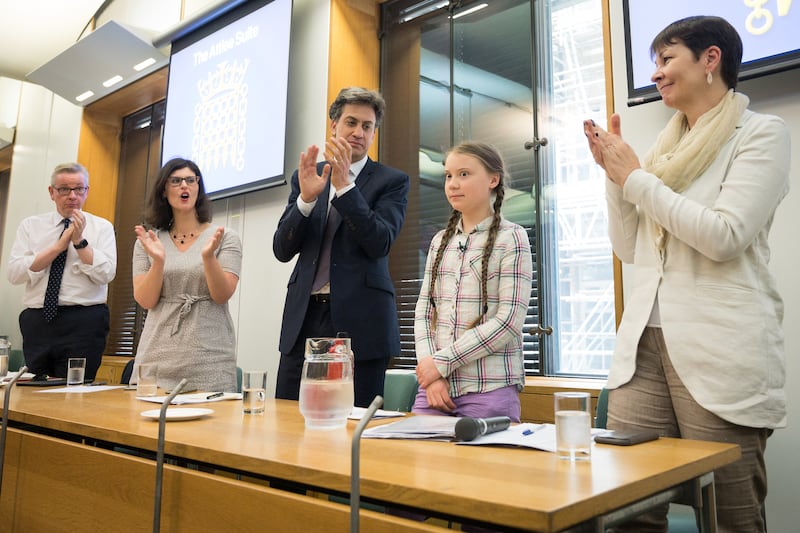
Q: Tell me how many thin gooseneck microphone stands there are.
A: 3